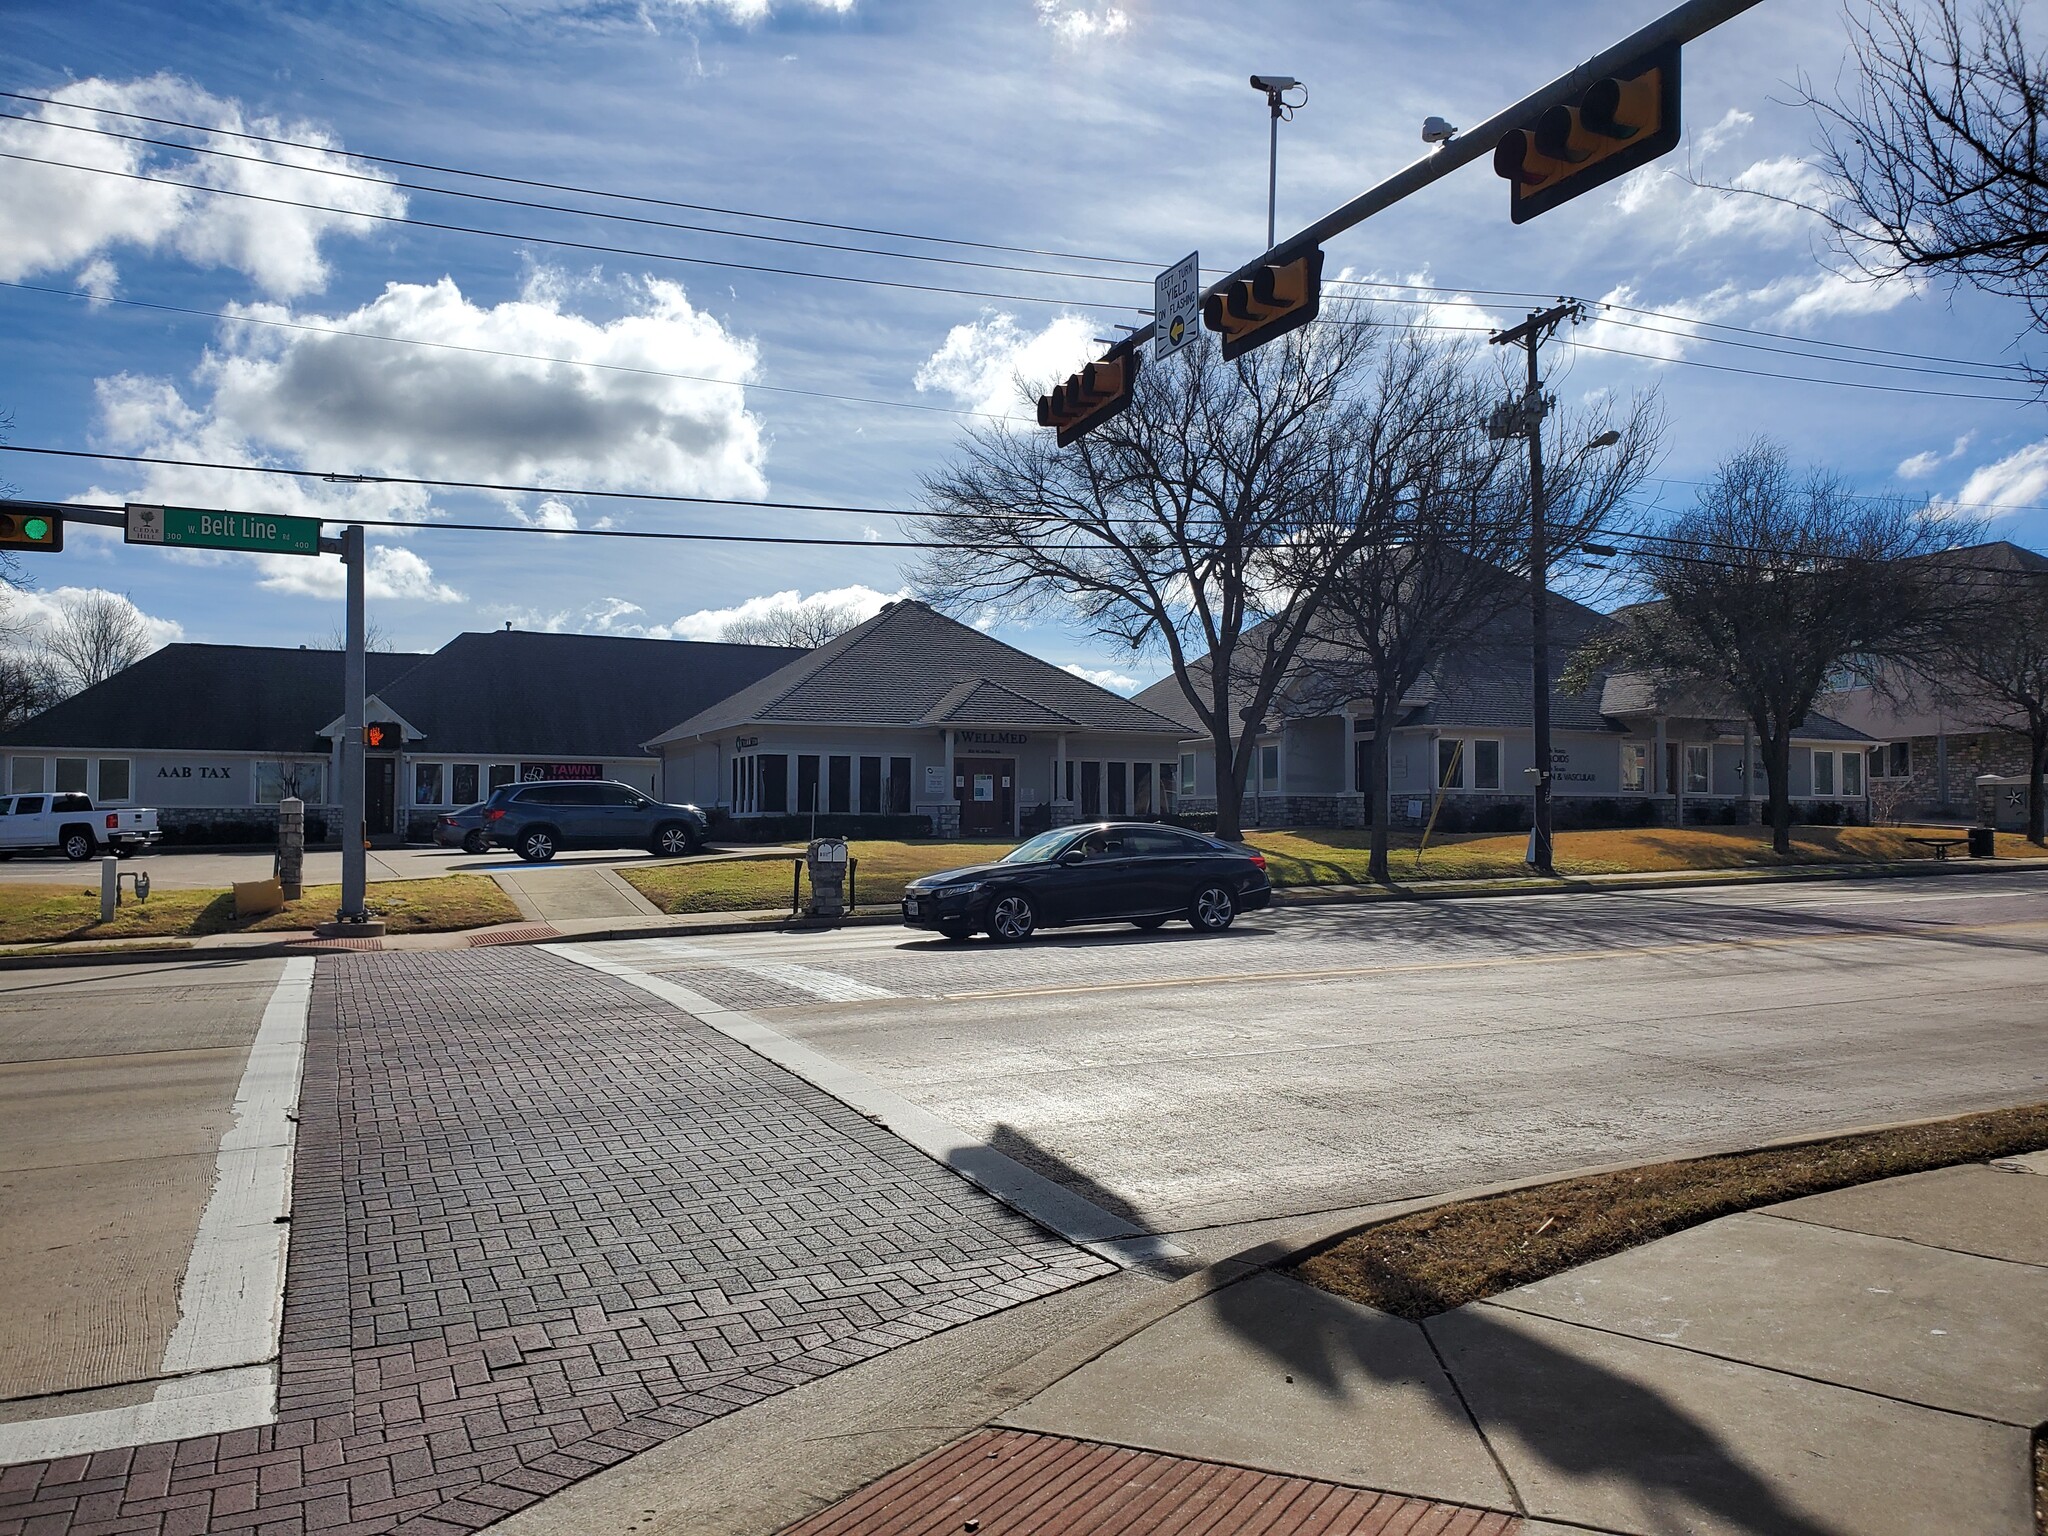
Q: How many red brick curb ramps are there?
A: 3